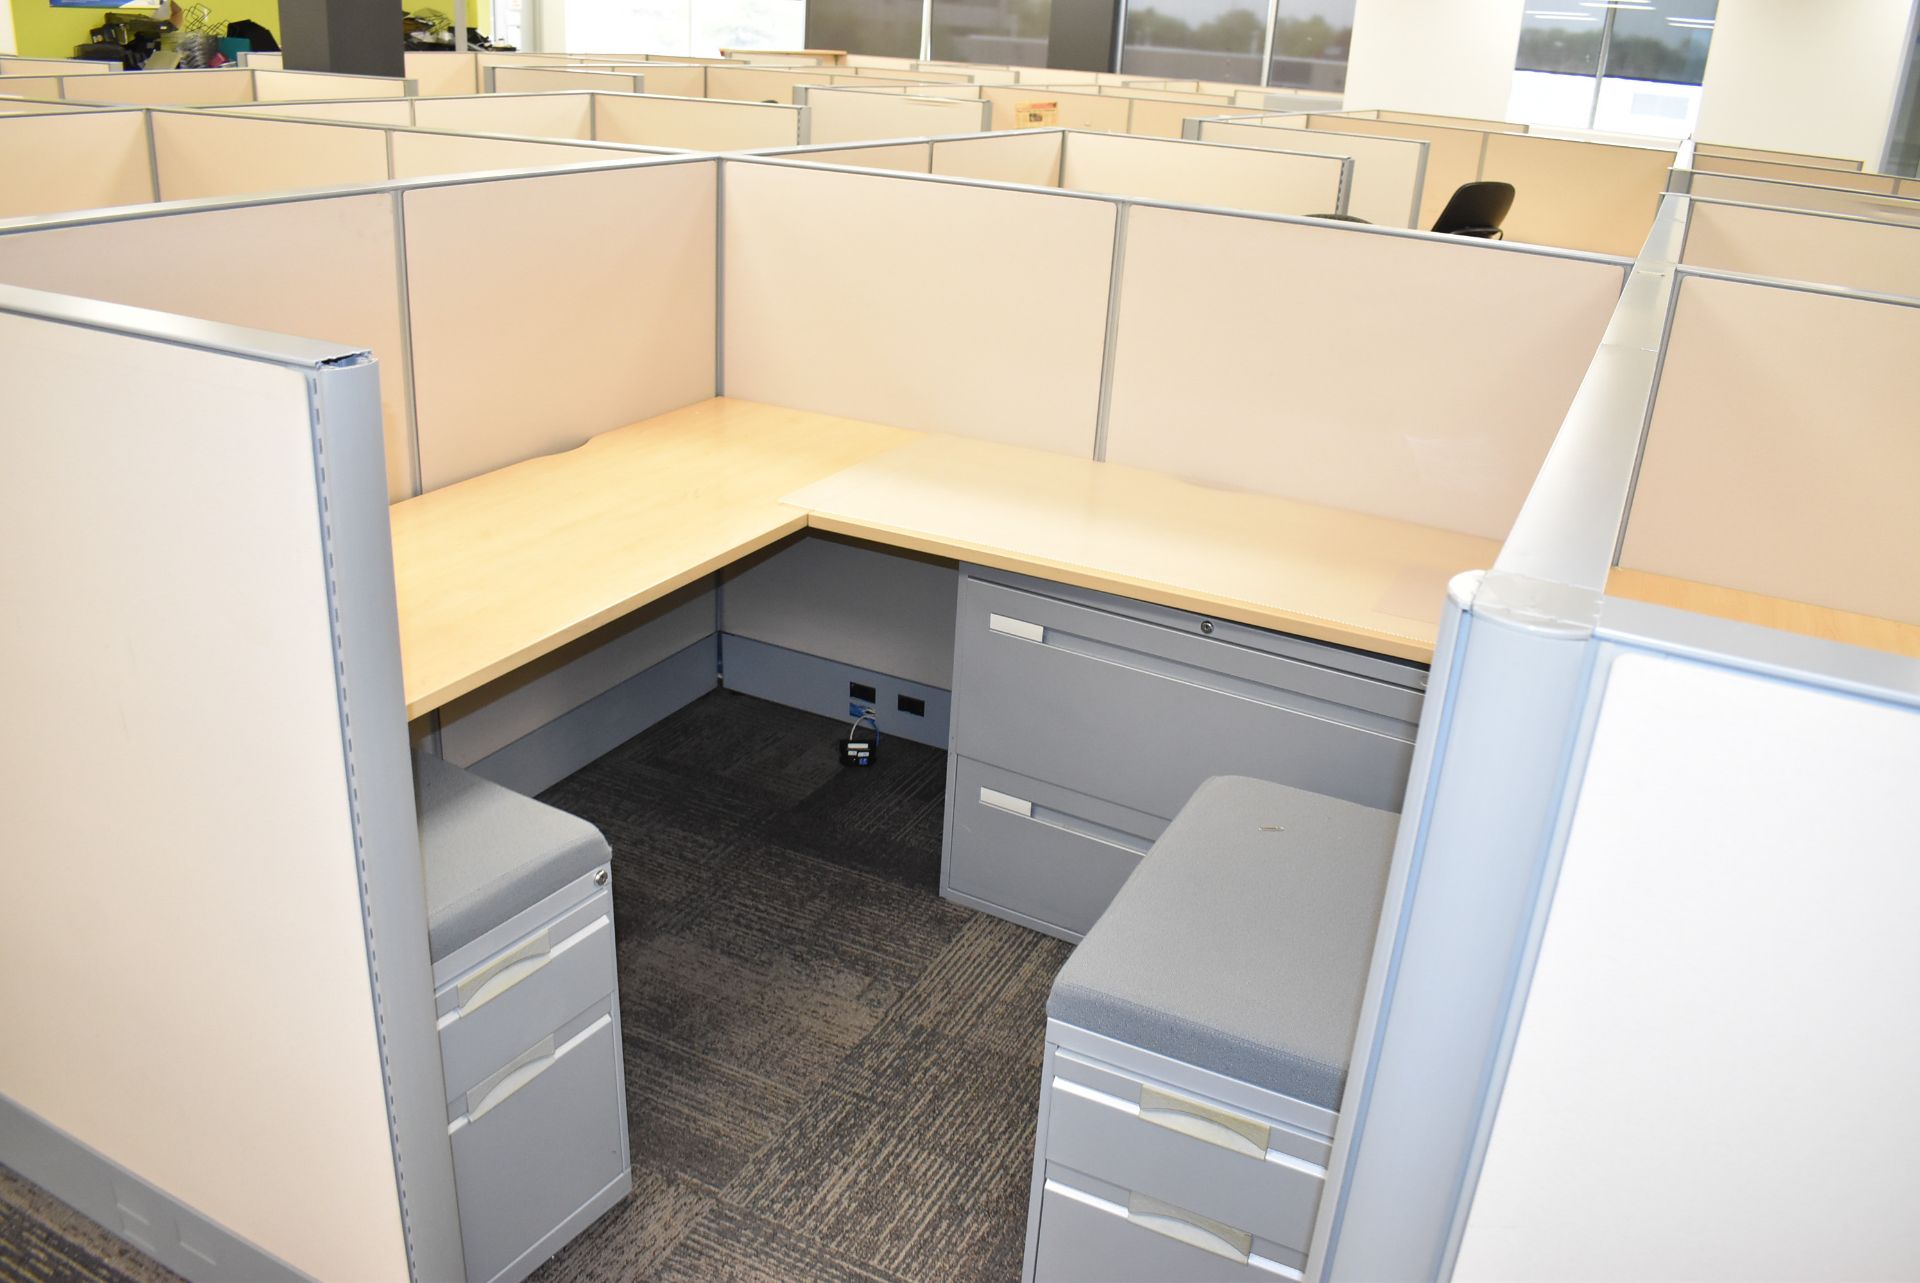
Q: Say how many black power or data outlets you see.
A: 2